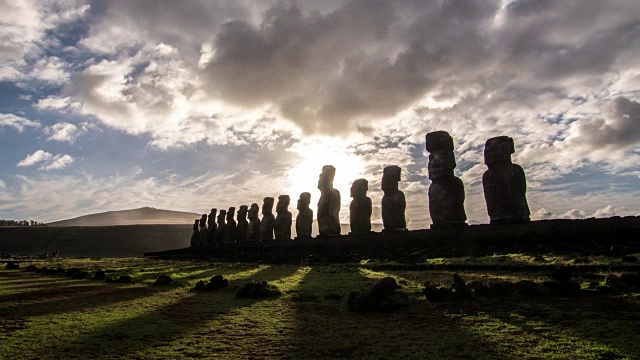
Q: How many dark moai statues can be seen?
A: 15